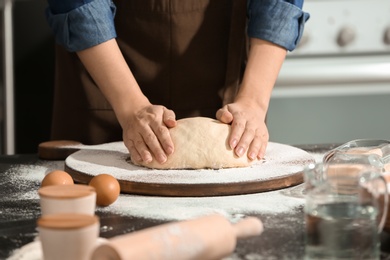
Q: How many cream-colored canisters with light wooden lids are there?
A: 2